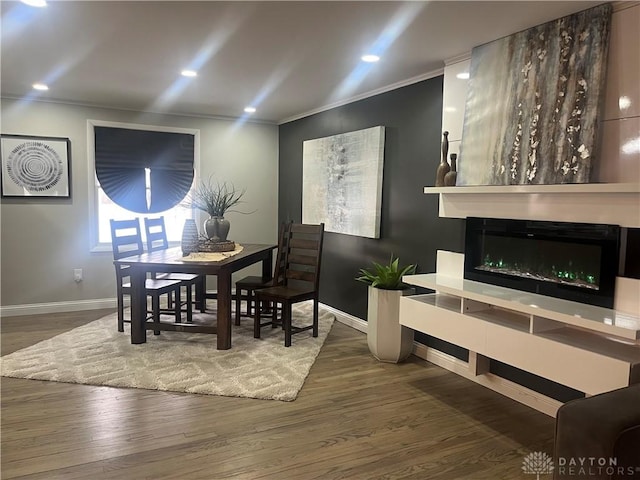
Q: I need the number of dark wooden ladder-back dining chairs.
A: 4